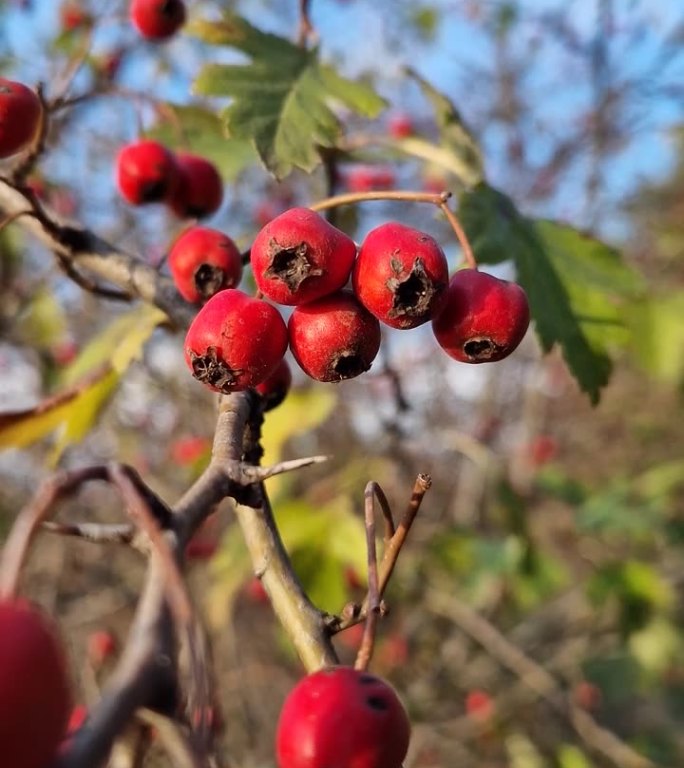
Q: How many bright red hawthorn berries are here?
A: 13